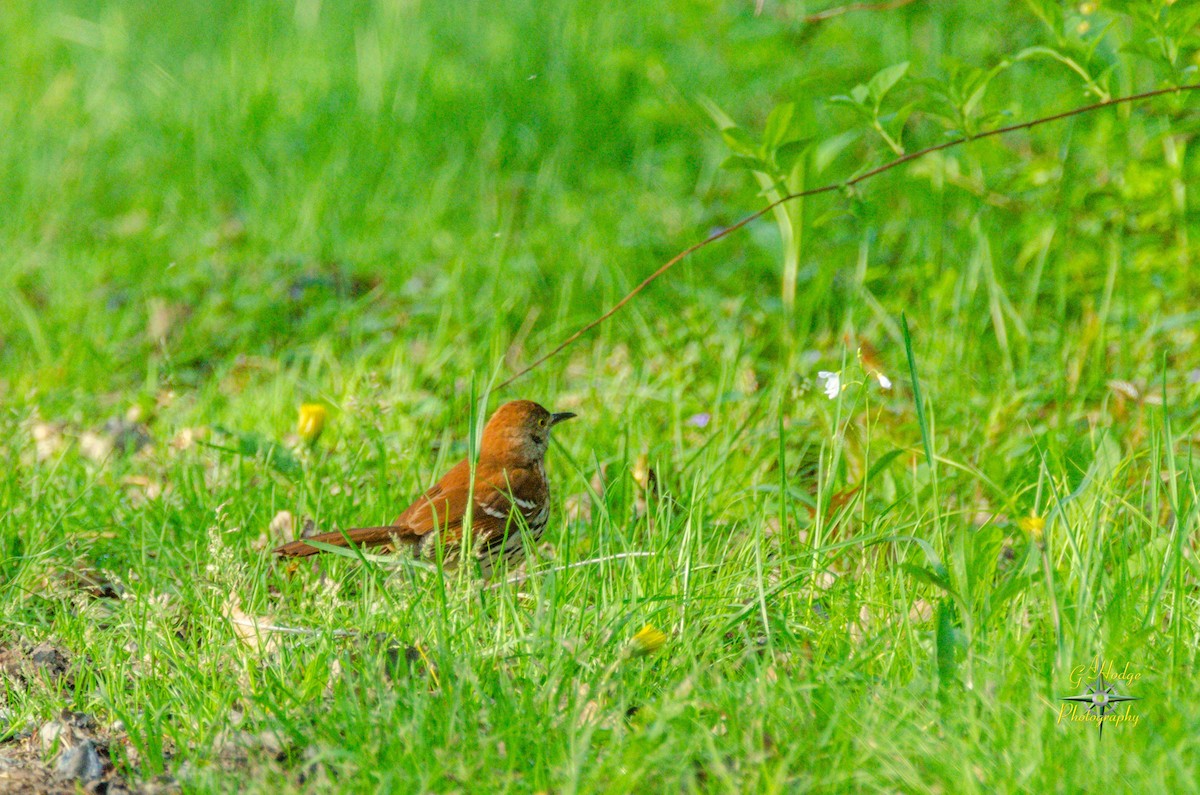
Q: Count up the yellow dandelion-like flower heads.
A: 3